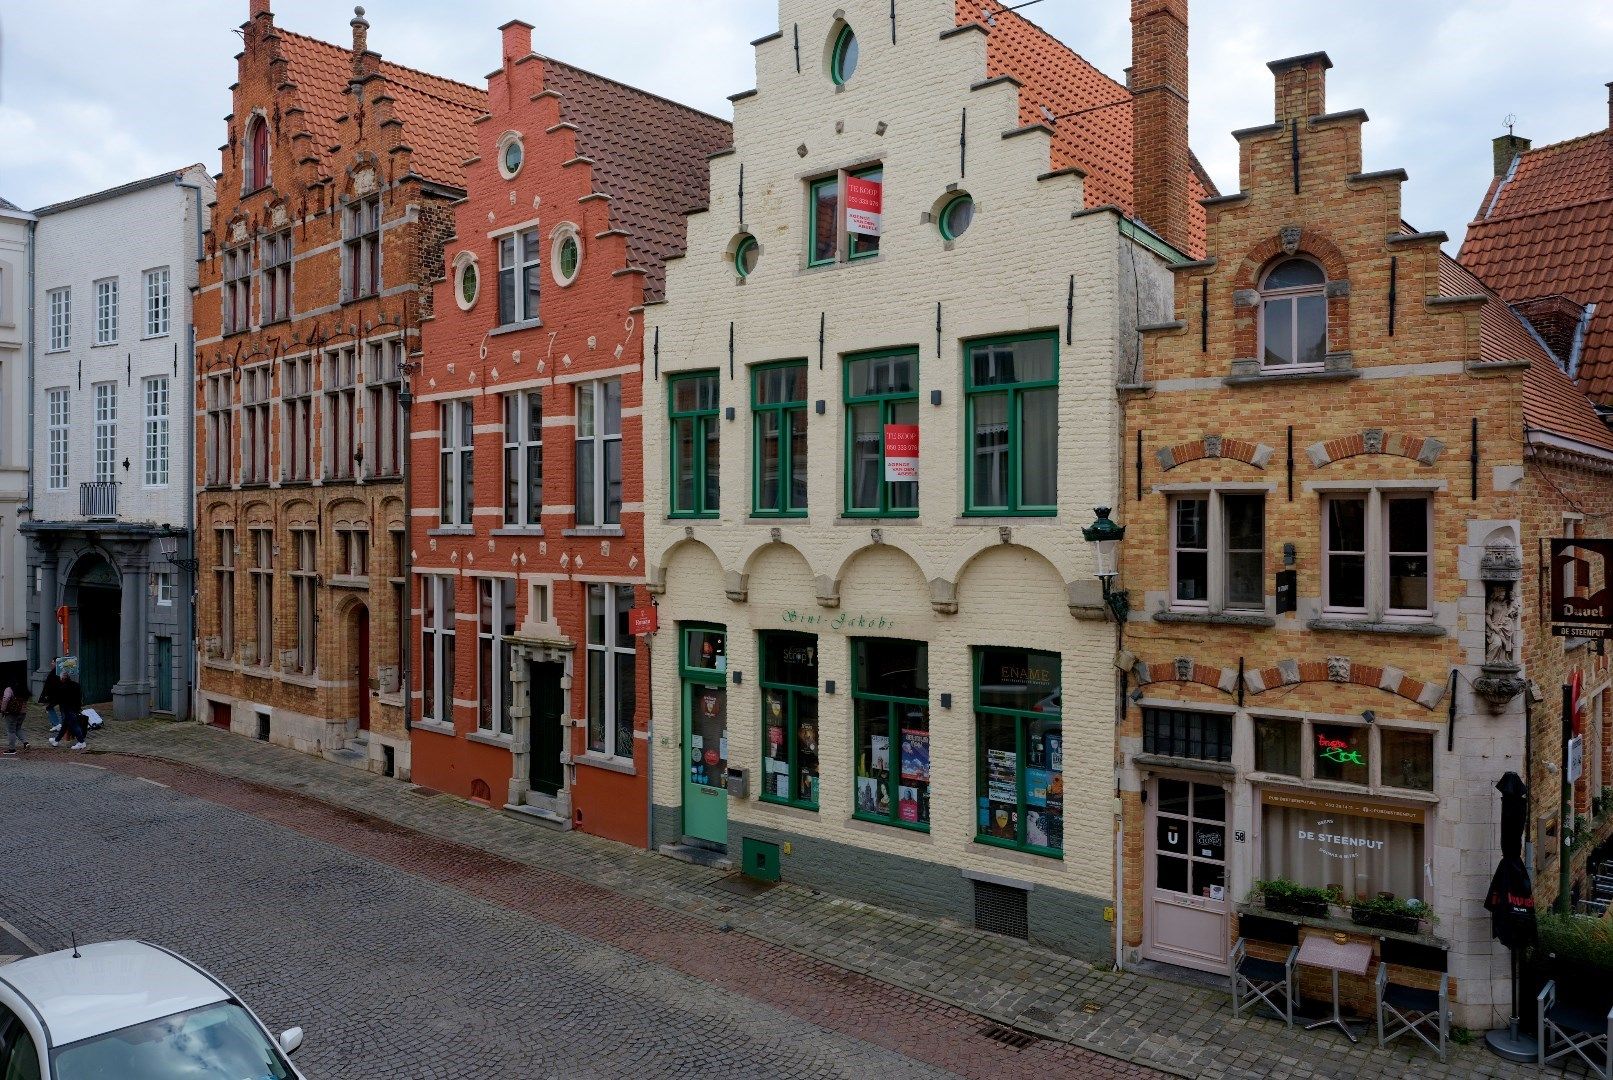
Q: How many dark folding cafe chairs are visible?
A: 3